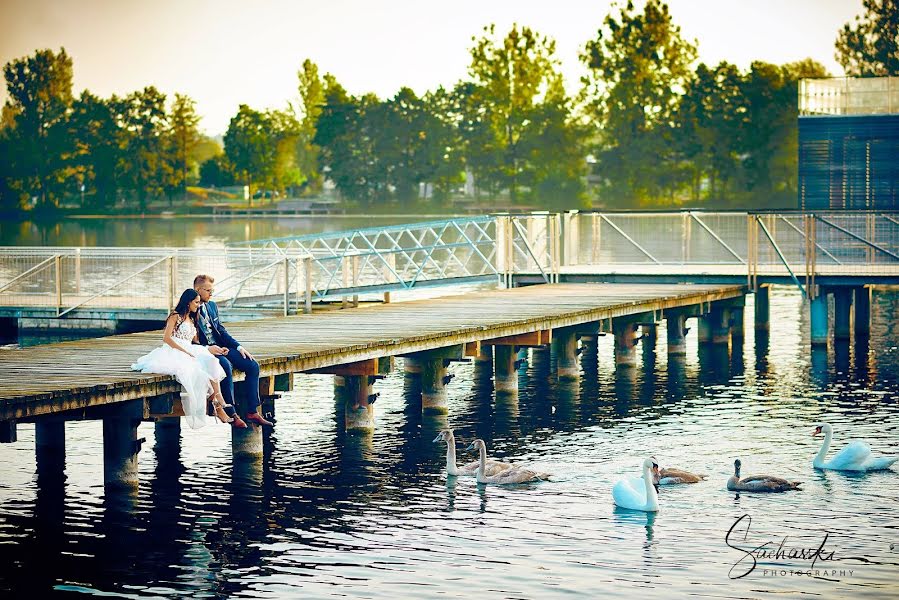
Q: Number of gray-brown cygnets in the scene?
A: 4